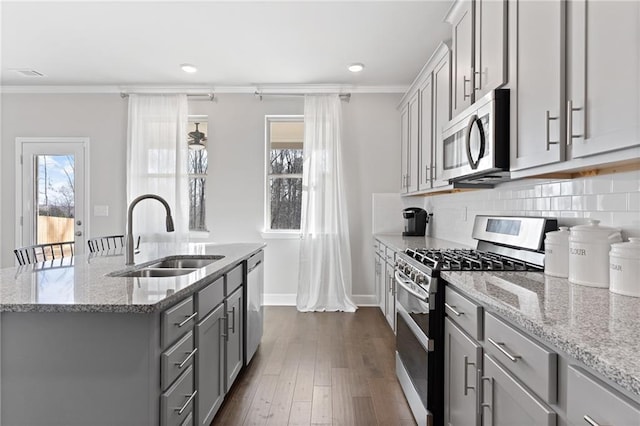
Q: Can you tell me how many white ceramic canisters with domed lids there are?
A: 3